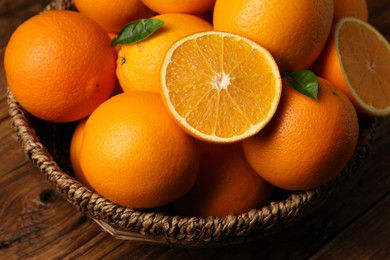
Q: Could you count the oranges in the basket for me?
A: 12